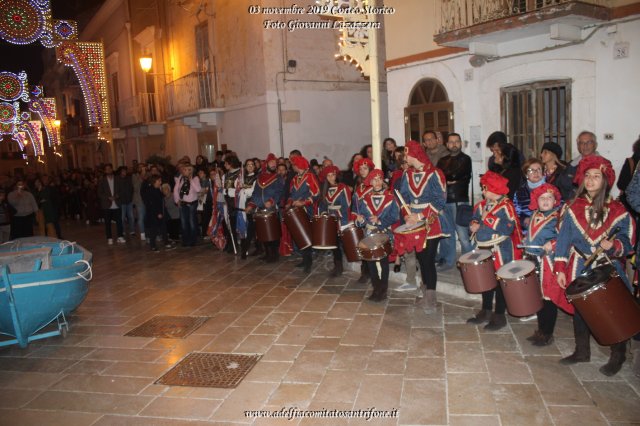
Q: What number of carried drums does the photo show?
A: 9